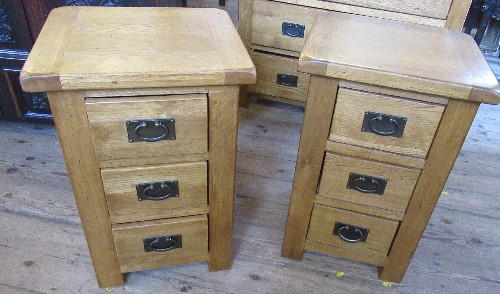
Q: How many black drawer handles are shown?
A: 8